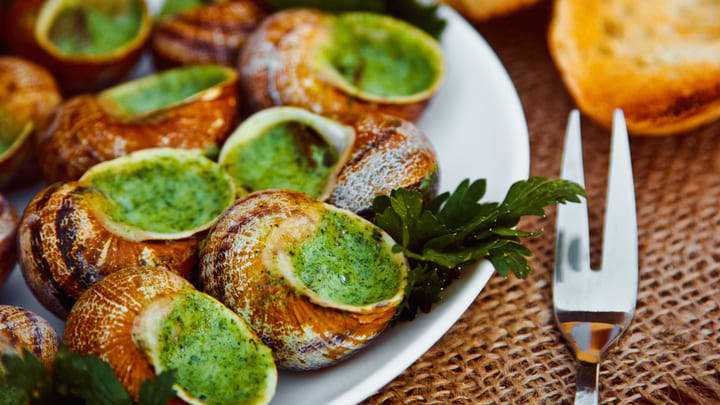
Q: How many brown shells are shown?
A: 11